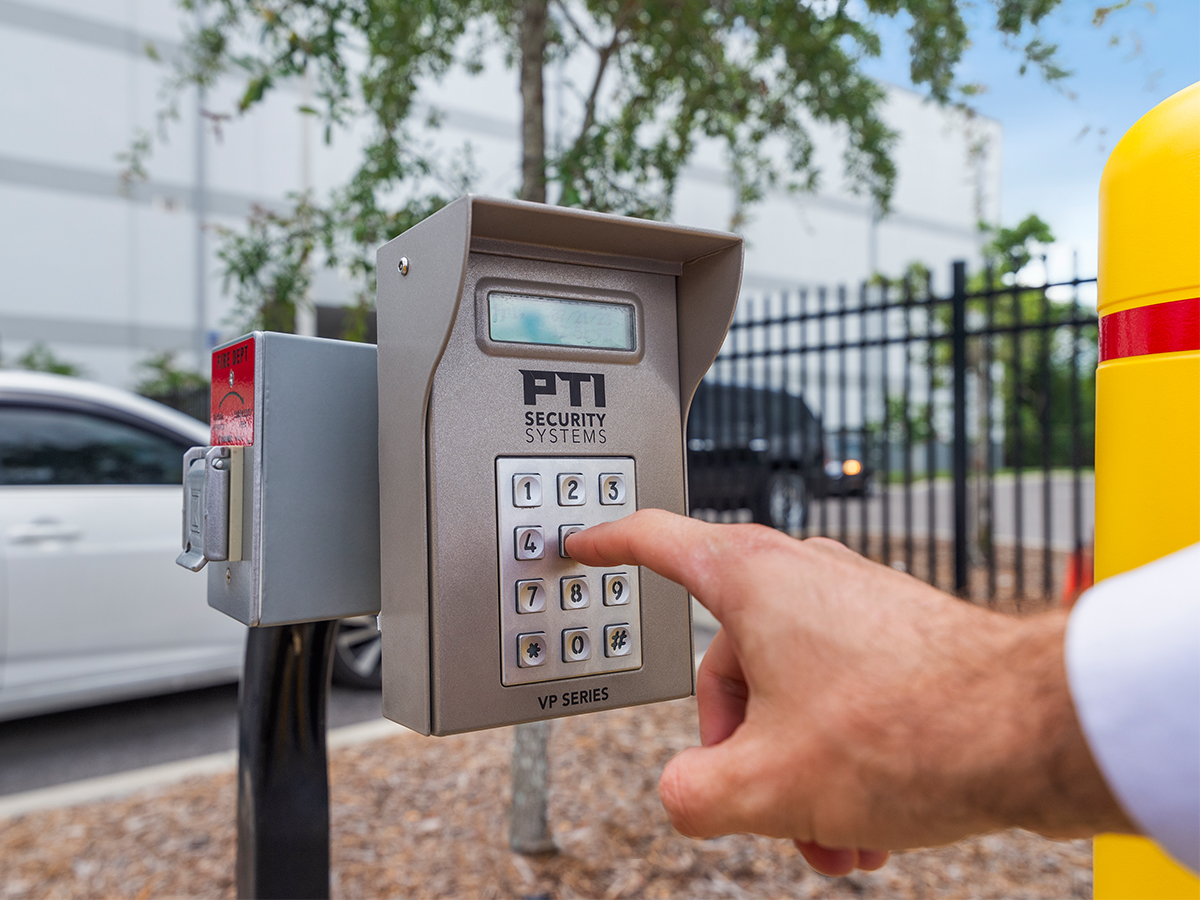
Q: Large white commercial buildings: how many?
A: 1